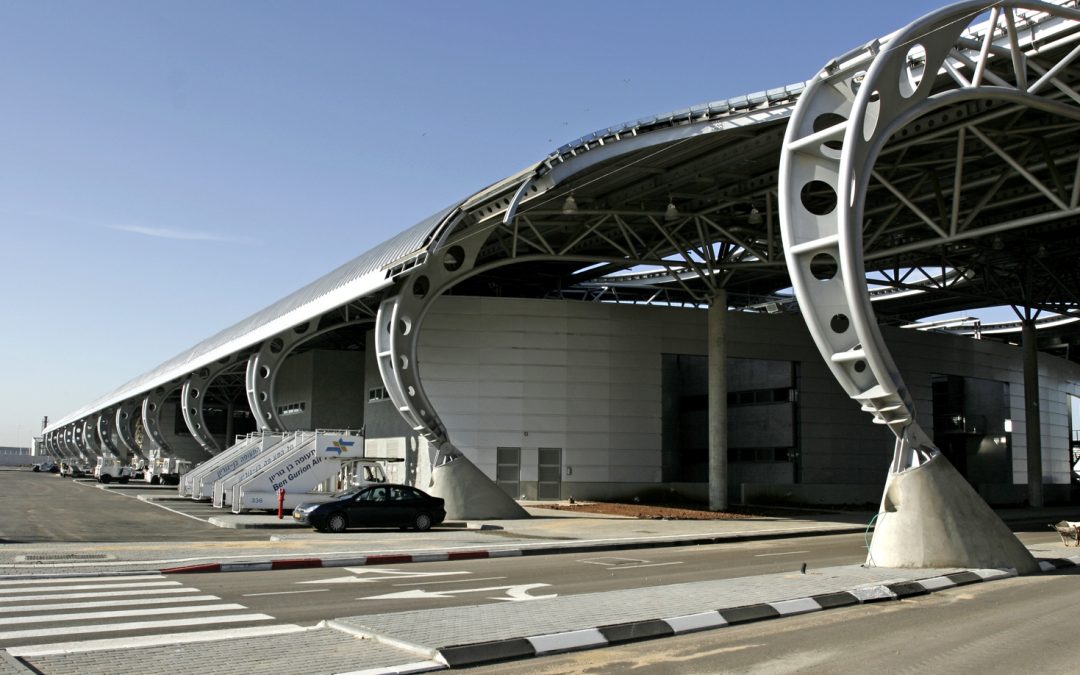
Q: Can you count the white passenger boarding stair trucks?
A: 4